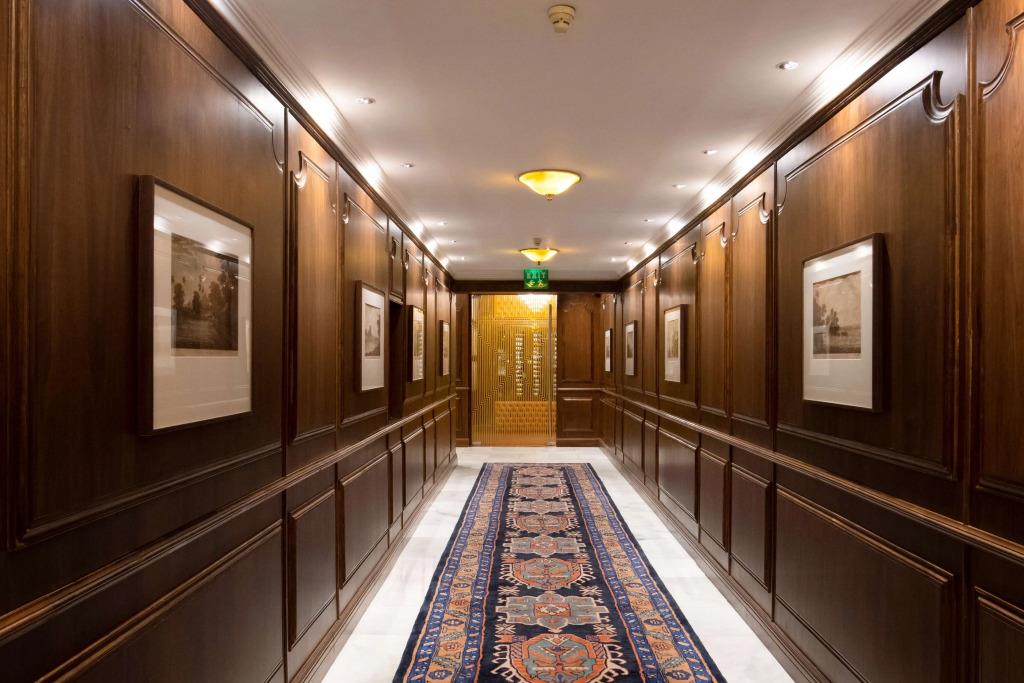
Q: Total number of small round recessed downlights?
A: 11